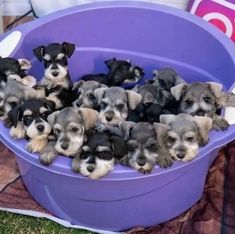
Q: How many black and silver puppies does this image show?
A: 5